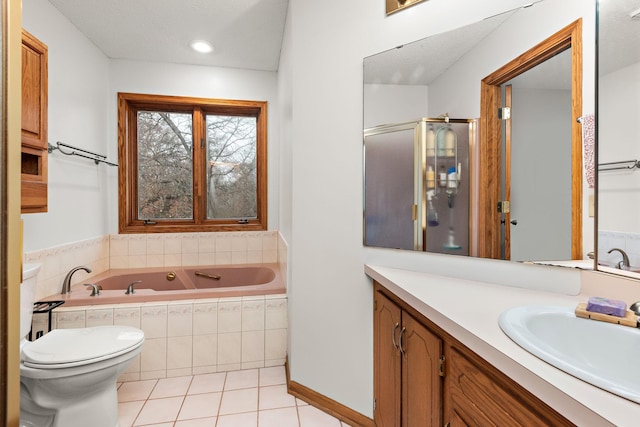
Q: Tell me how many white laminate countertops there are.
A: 1